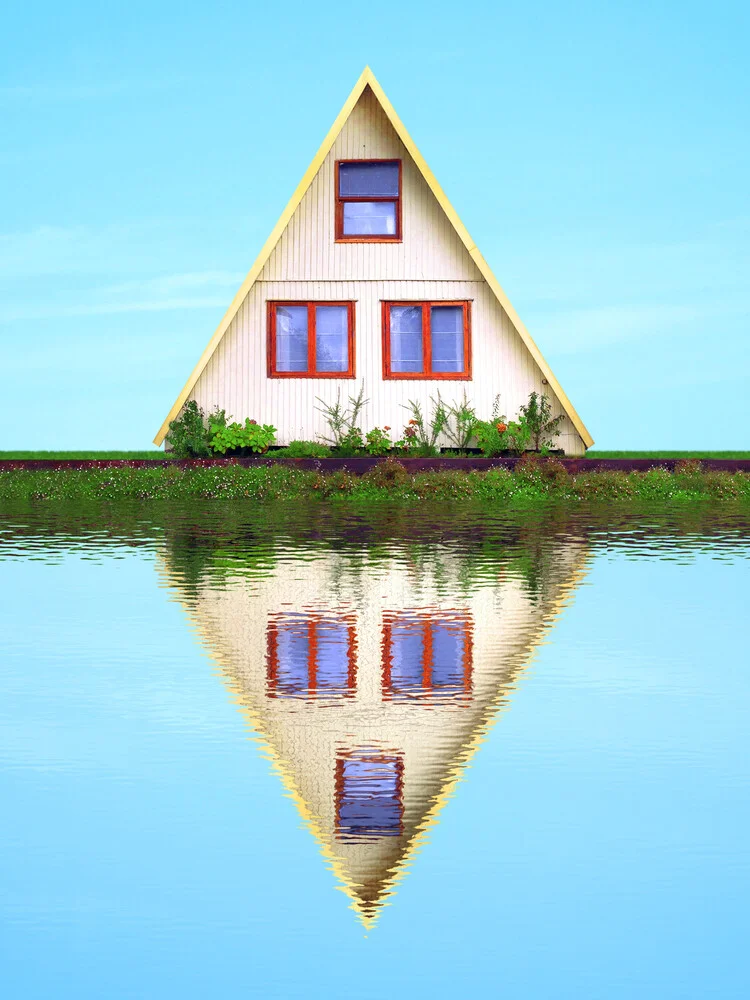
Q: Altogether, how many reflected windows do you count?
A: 3